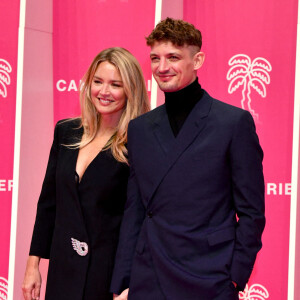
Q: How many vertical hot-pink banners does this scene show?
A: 3